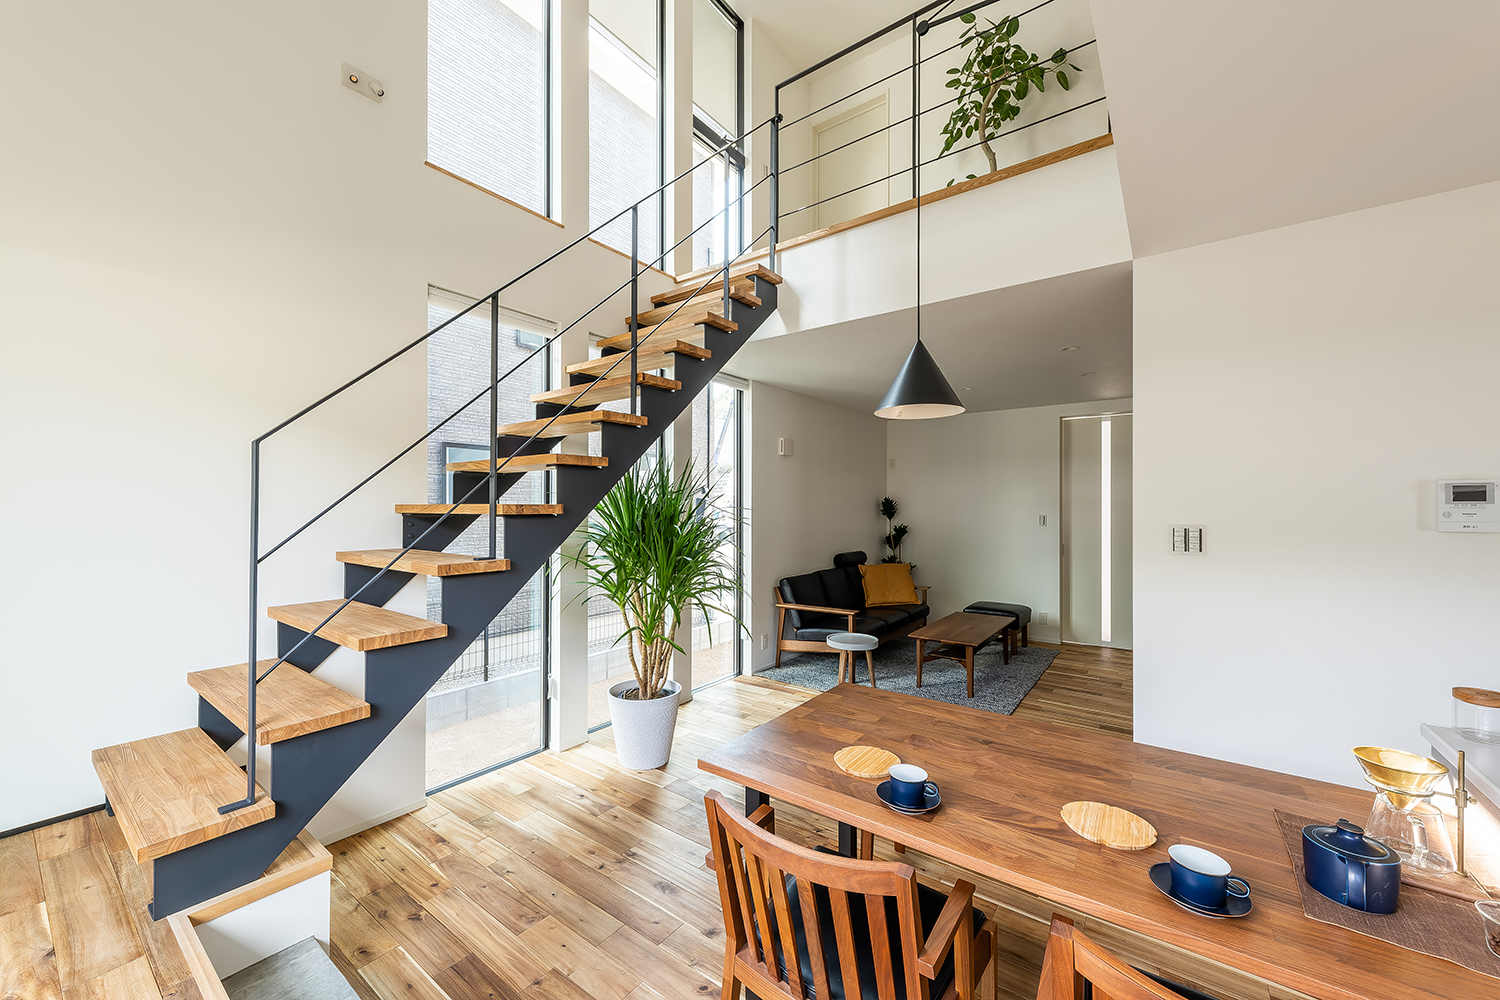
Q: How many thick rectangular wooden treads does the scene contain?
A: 12